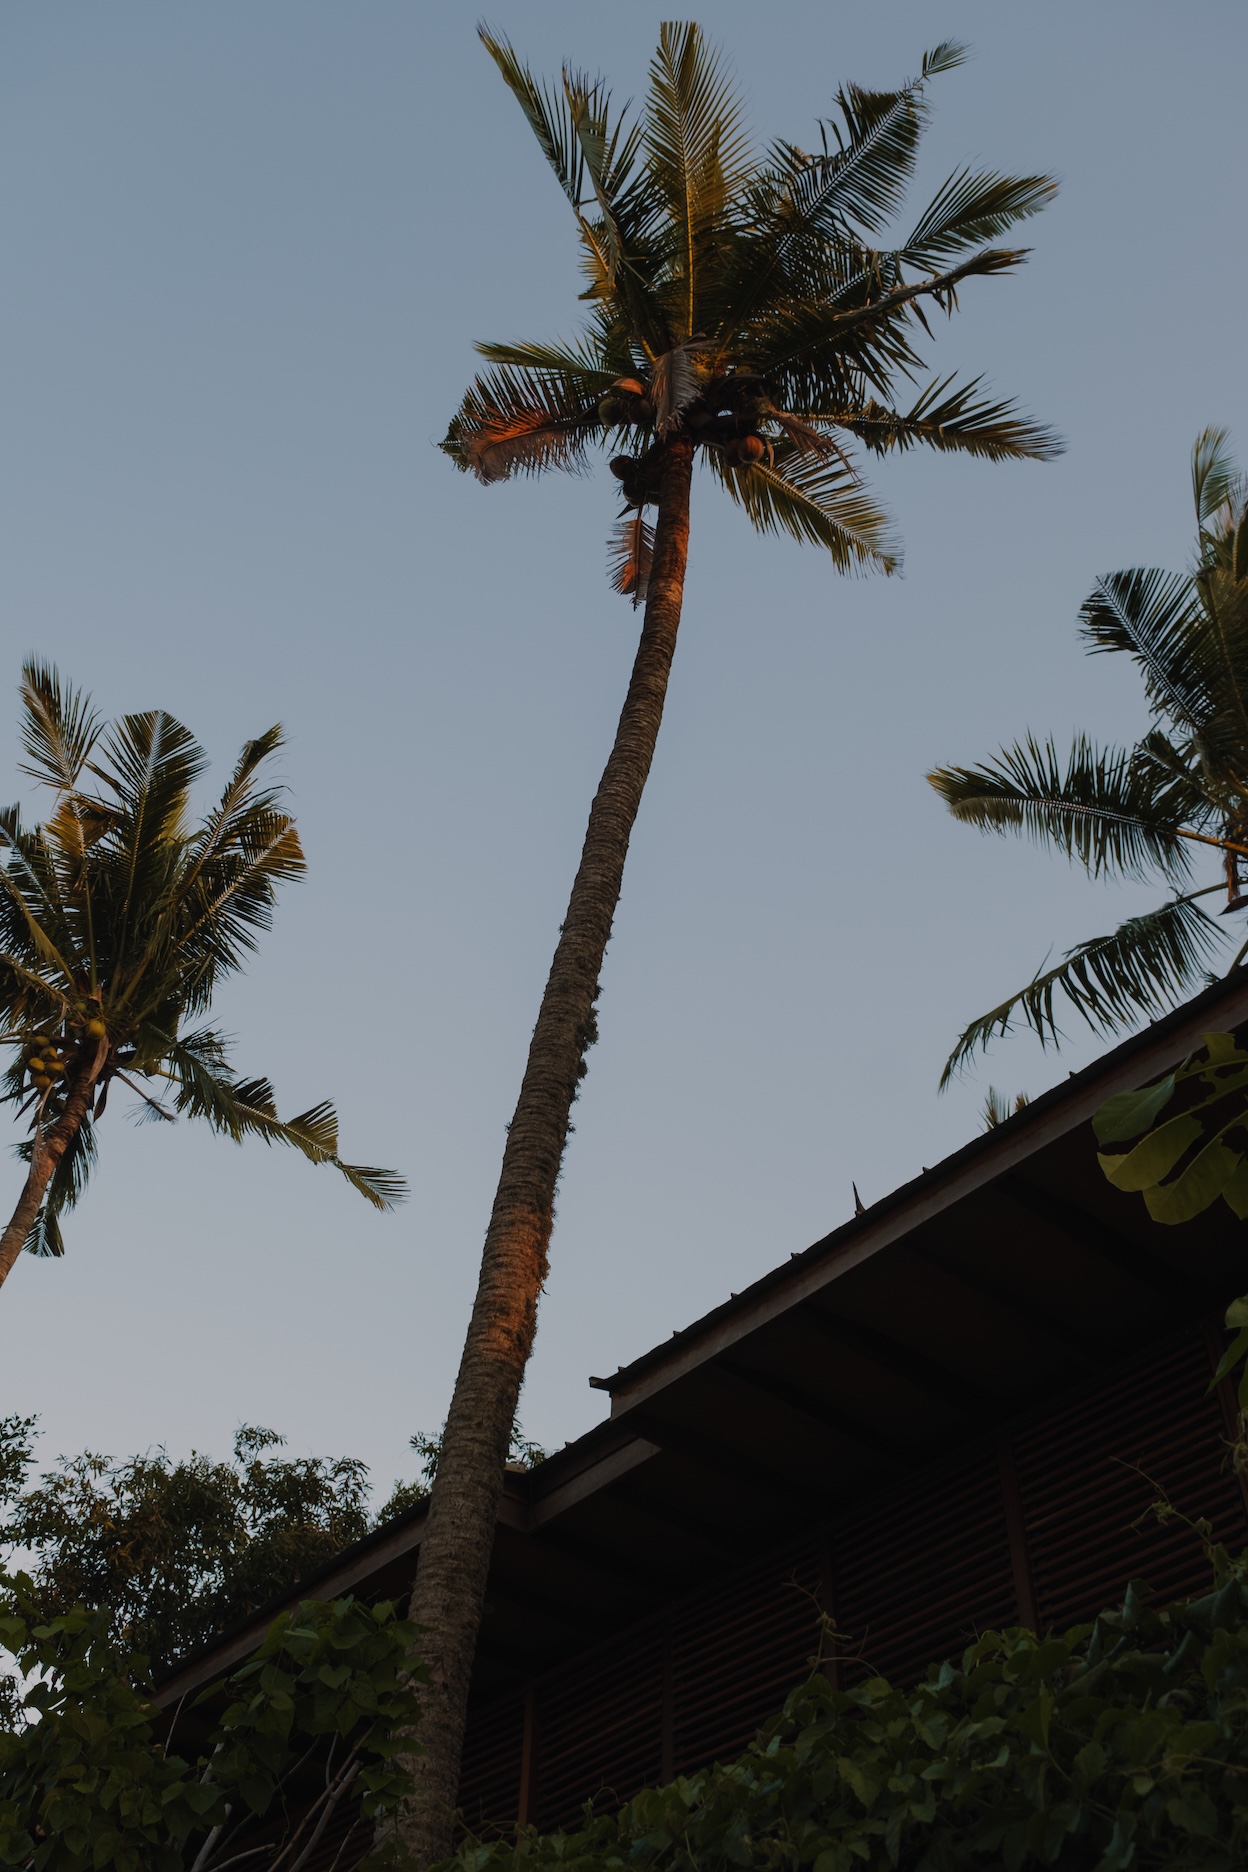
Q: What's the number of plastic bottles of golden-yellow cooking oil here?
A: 0